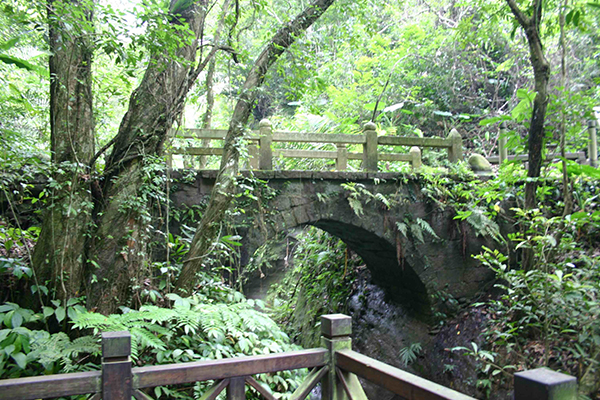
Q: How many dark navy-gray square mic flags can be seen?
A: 0